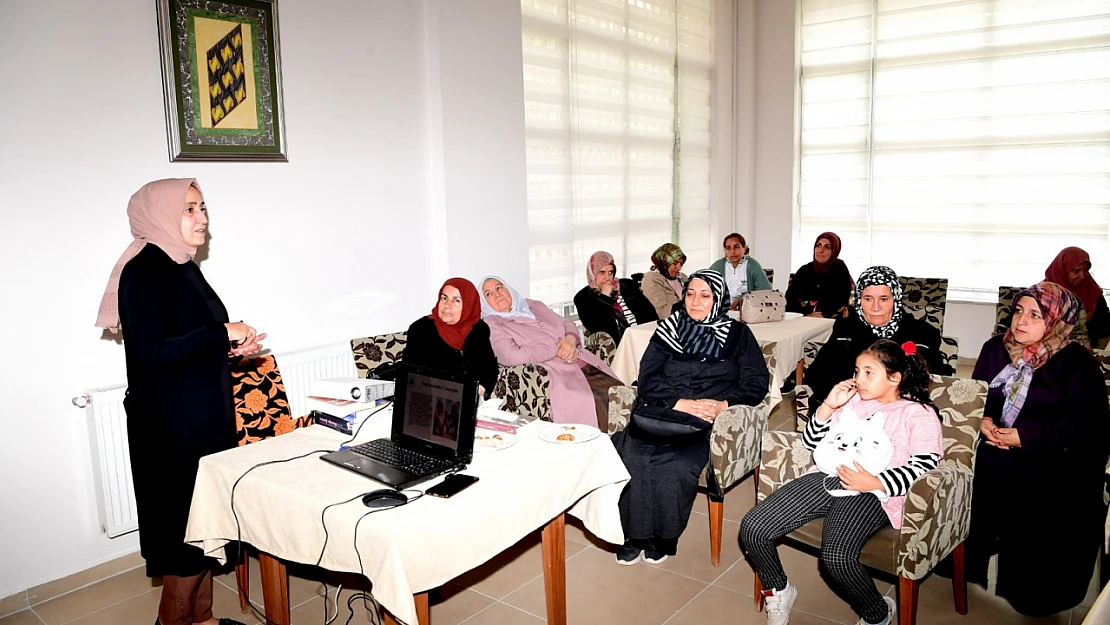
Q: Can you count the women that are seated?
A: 10